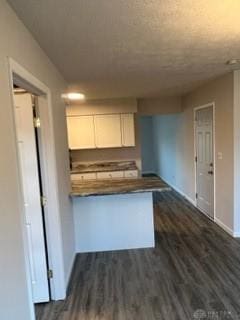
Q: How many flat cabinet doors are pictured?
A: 3